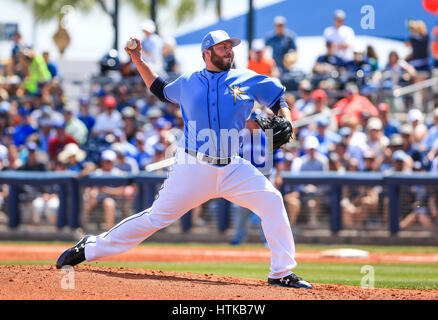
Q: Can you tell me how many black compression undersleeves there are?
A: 2